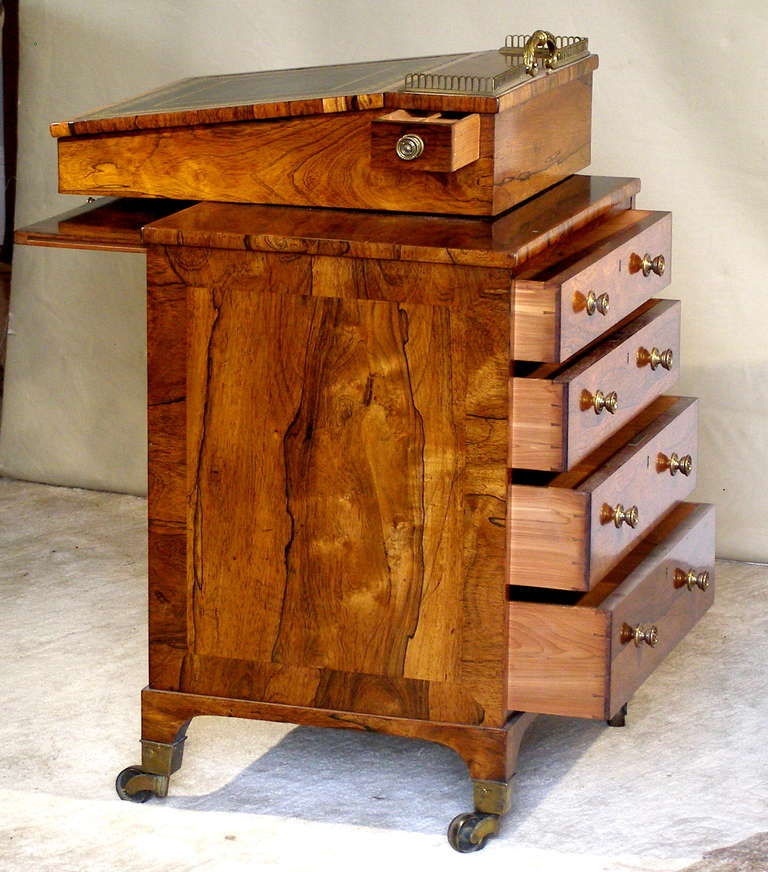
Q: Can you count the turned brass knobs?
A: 9